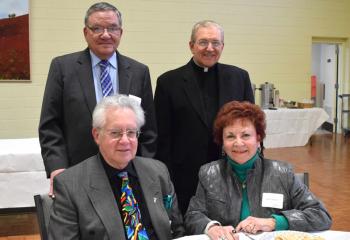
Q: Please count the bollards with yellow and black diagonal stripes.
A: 0